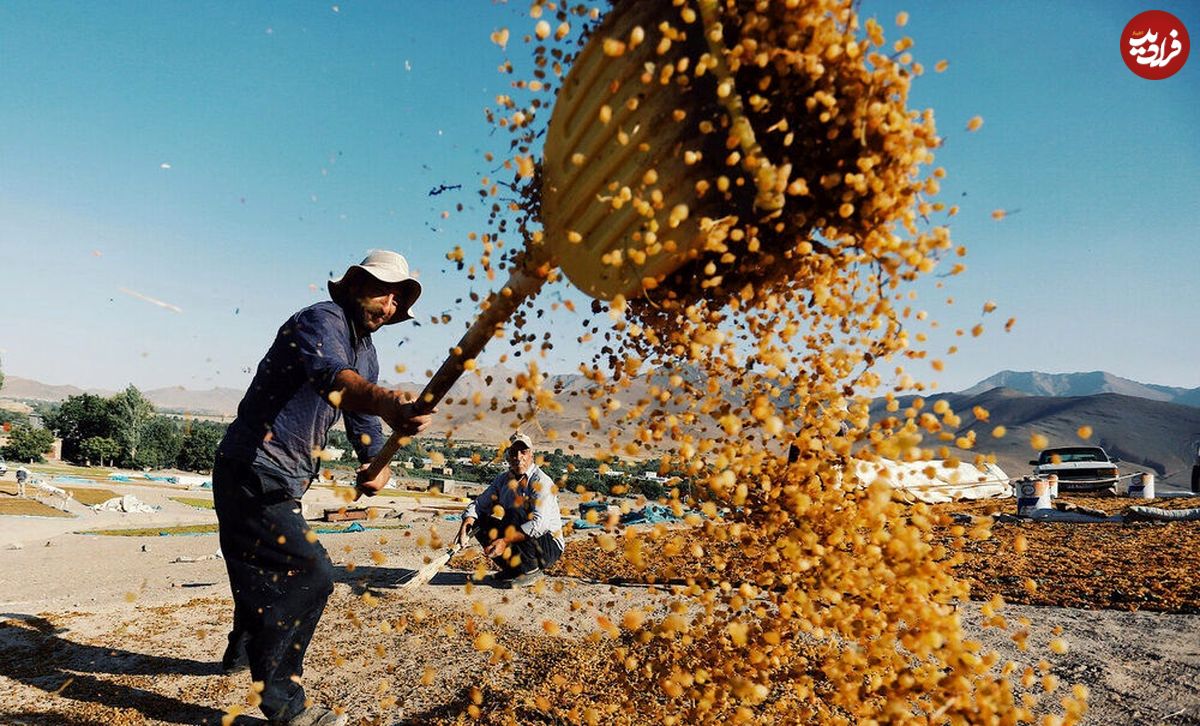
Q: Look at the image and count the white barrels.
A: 3